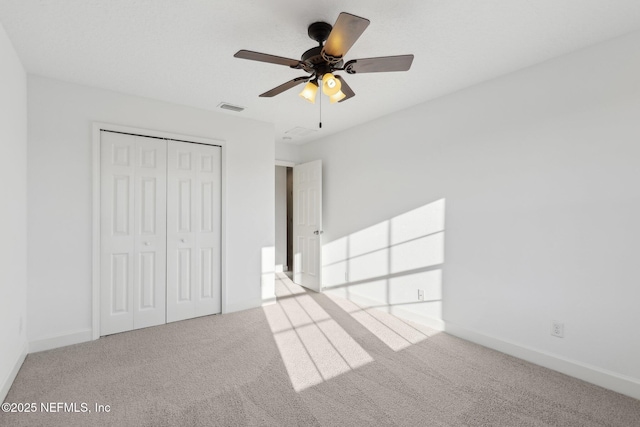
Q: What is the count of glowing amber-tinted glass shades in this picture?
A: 3